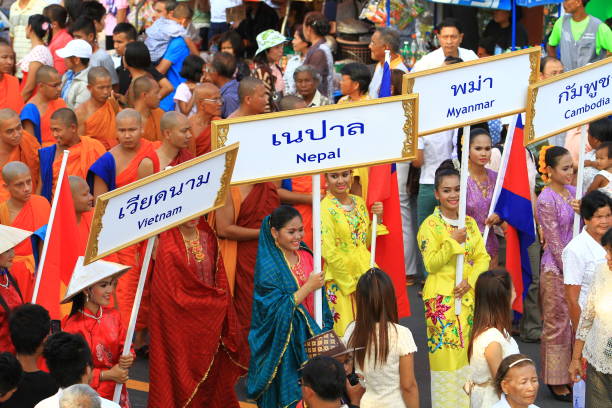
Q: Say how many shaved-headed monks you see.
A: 13